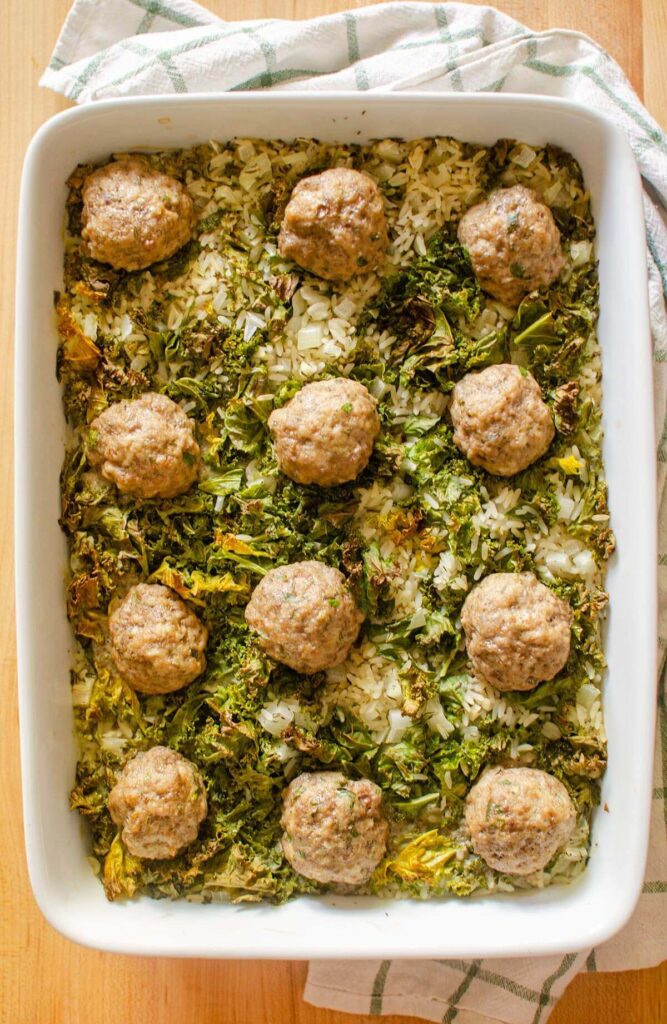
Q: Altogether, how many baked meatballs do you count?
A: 12